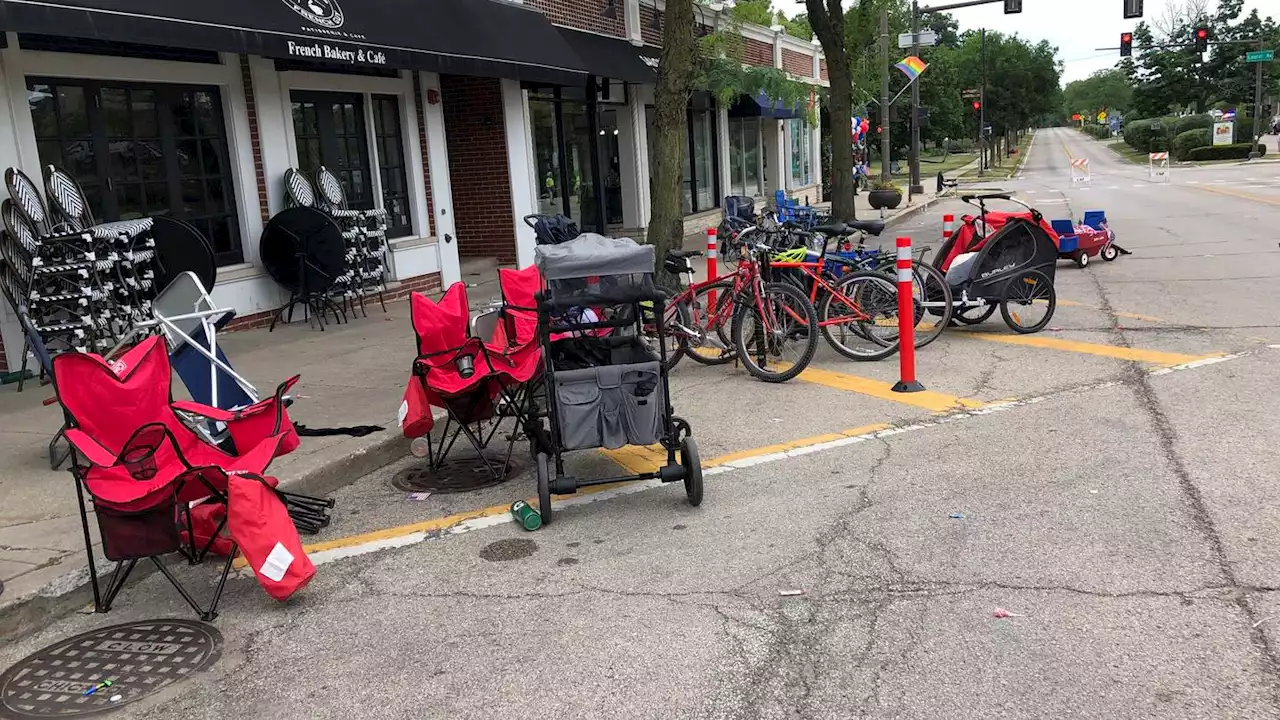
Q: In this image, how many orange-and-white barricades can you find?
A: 2